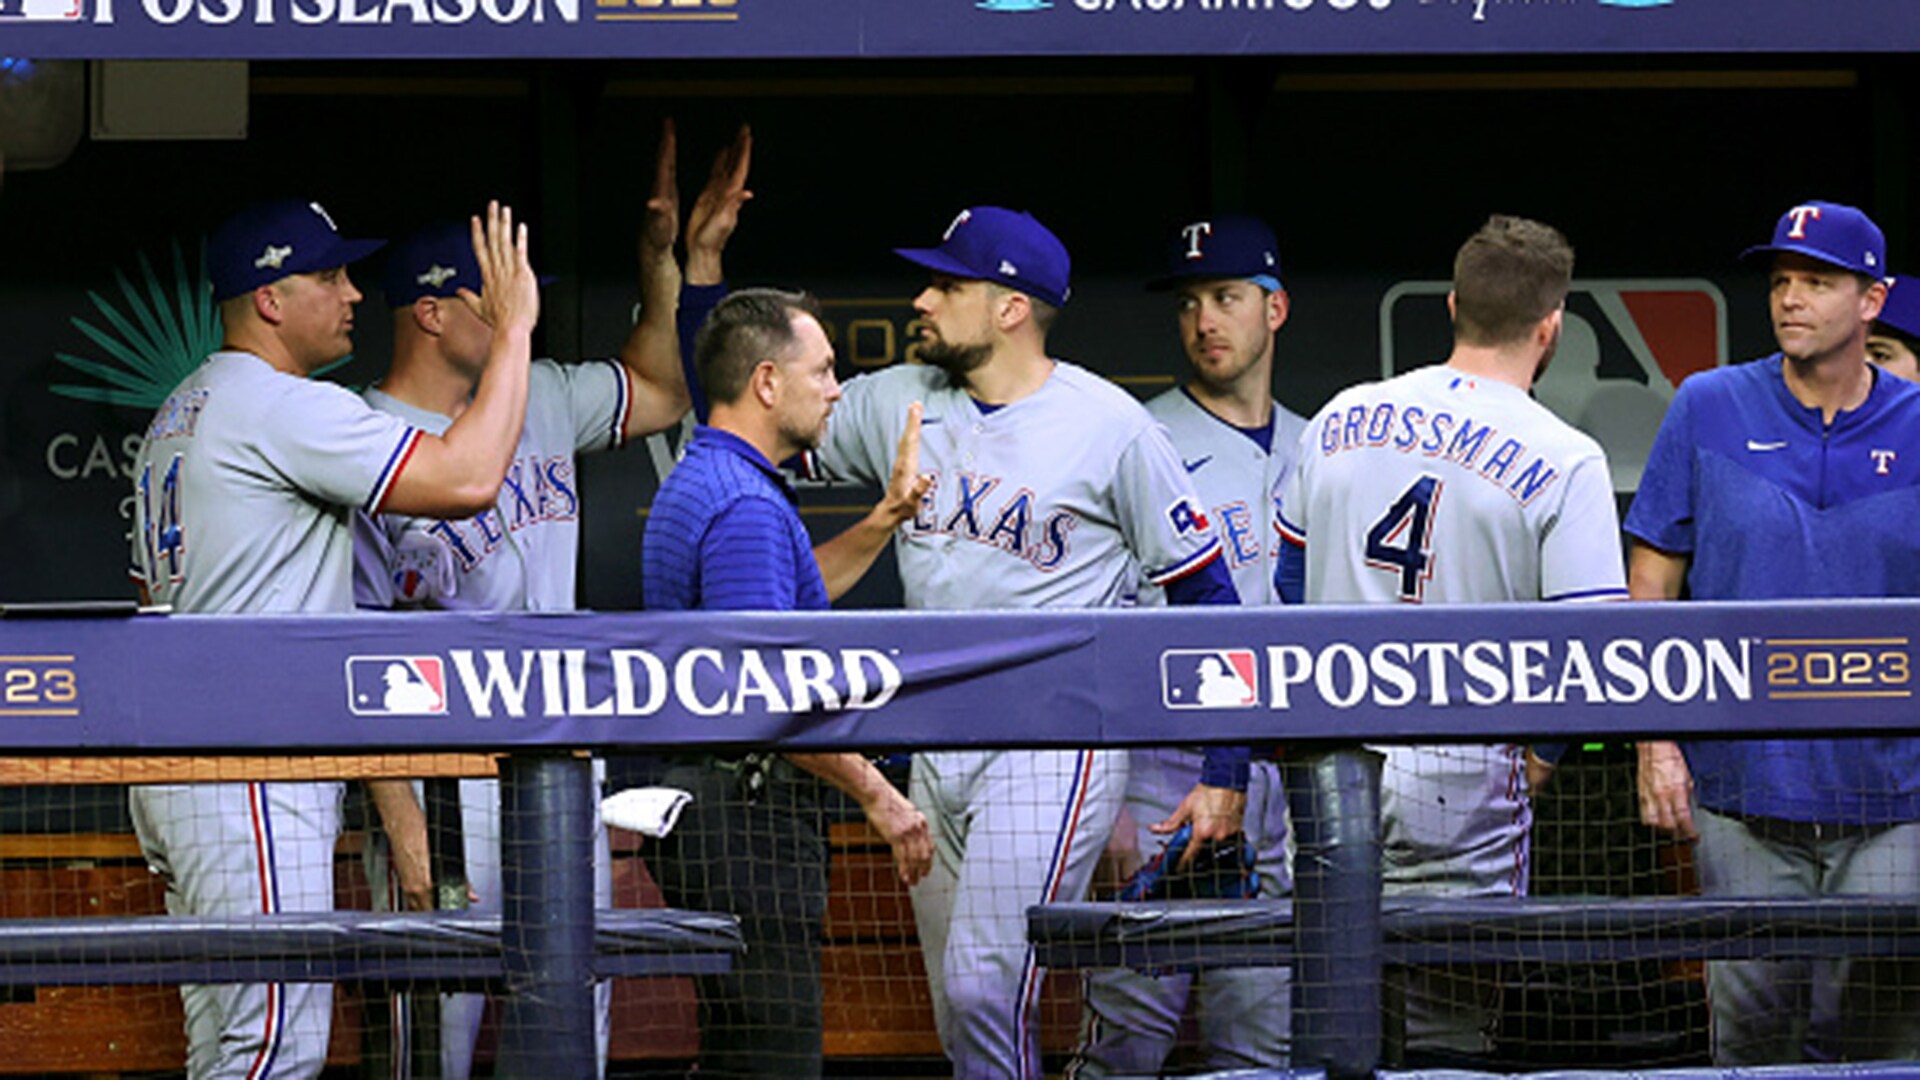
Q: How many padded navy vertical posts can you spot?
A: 2